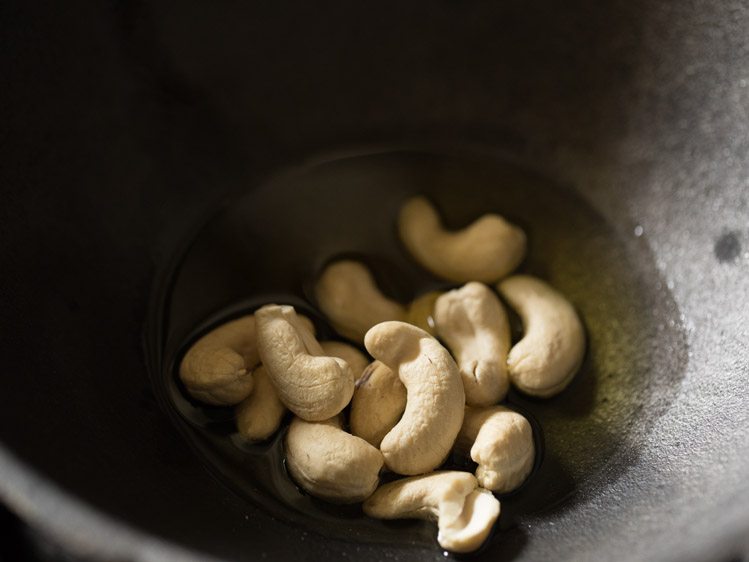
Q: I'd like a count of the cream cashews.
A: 13